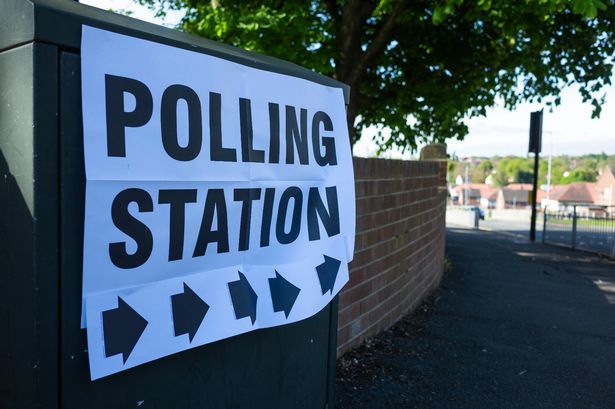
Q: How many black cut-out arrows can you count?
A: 5